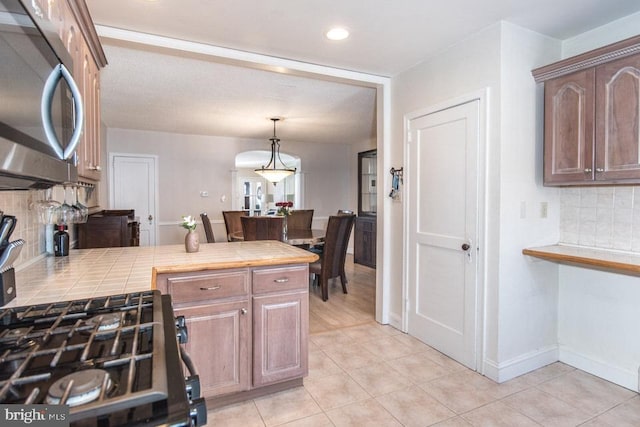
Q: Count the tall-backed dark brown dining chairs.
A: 6